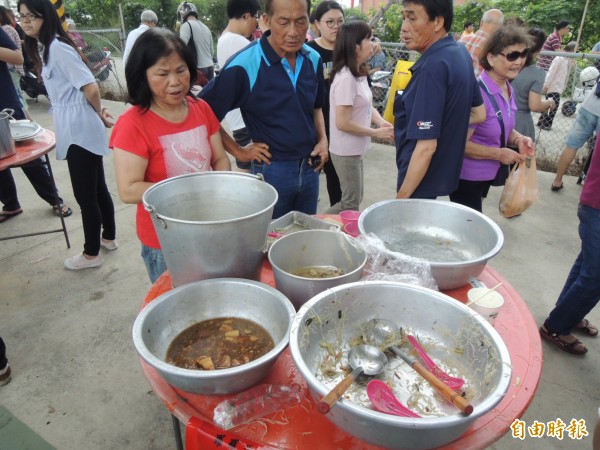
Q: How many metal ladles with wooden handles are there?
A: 2